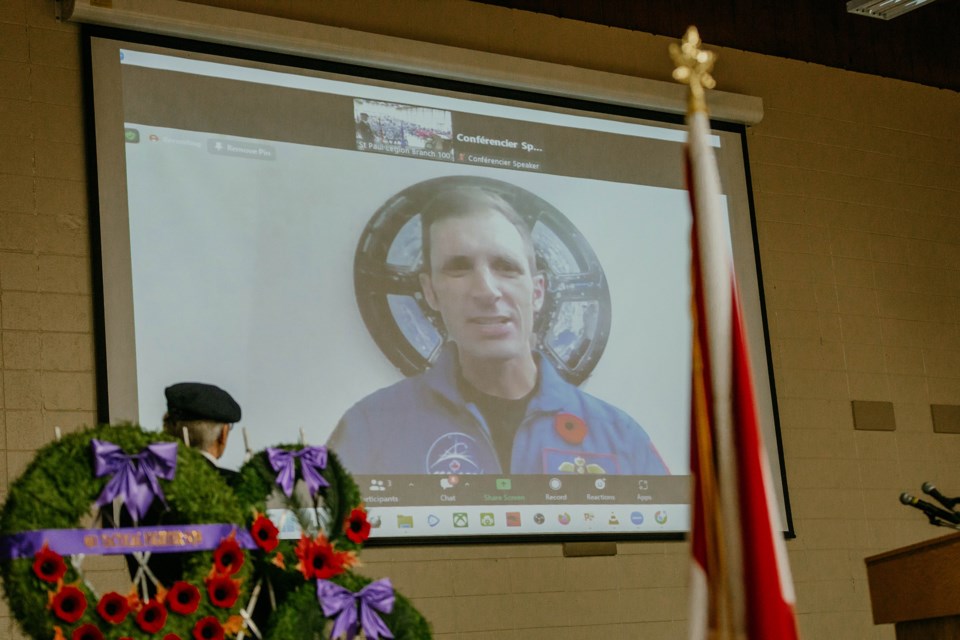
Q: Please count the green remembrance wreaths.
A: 3